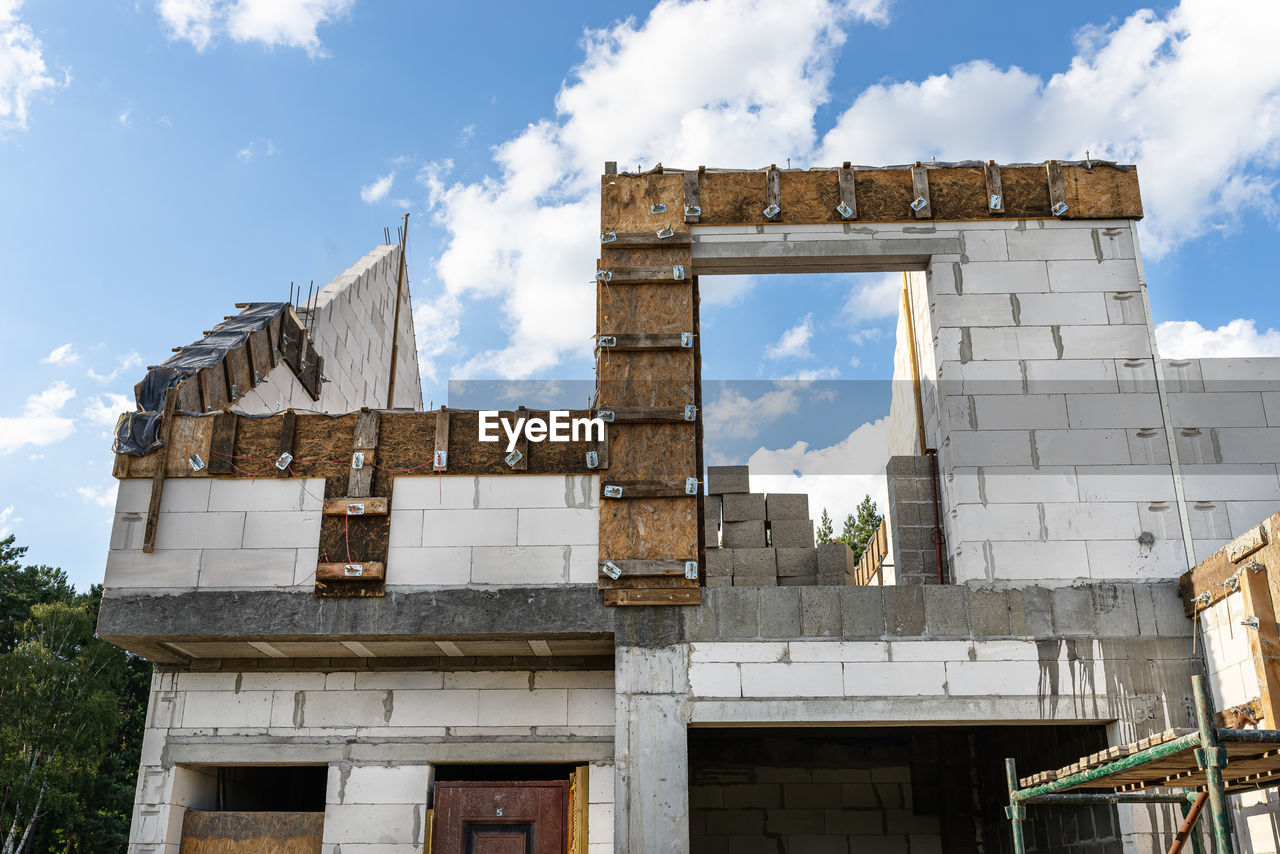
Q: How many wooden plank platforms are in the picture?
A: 1